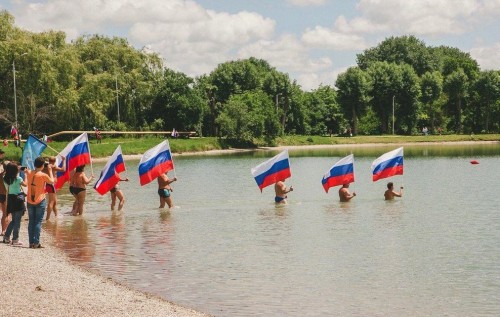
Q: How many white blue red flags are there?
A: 6